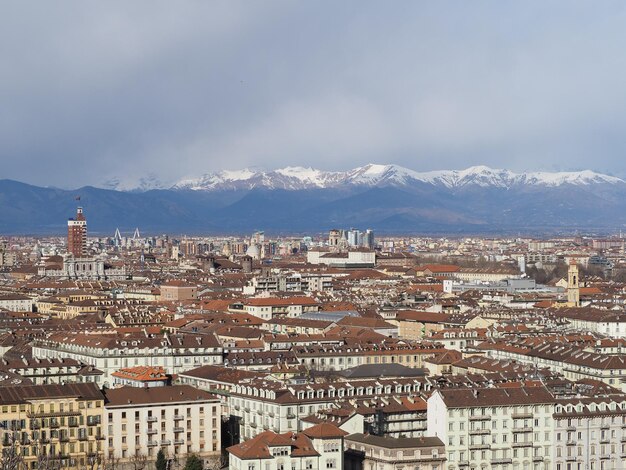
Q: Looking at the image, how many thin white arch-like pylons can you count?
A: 2